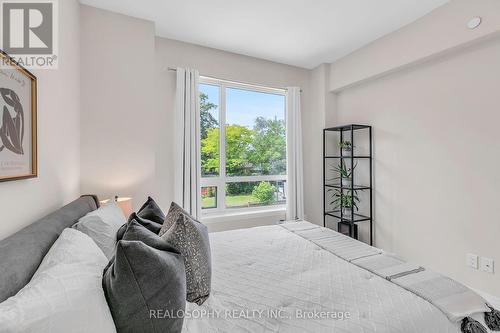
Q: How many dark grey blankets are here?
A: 0